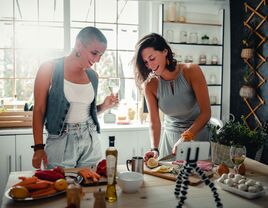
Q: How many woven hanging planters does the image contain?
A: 2